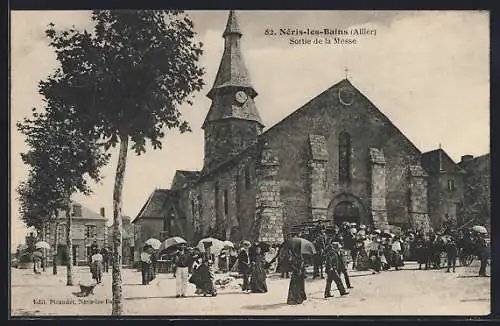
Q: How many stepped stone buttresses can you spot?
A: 4